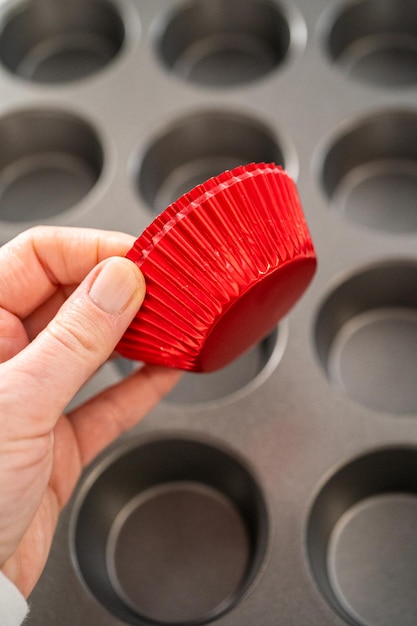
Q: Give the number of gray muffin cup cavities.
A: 10